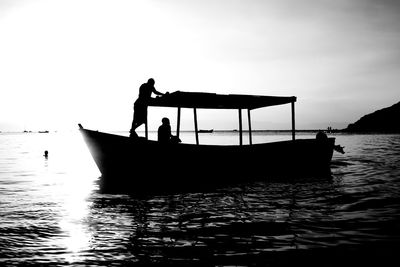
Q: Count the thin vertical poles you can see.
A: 6